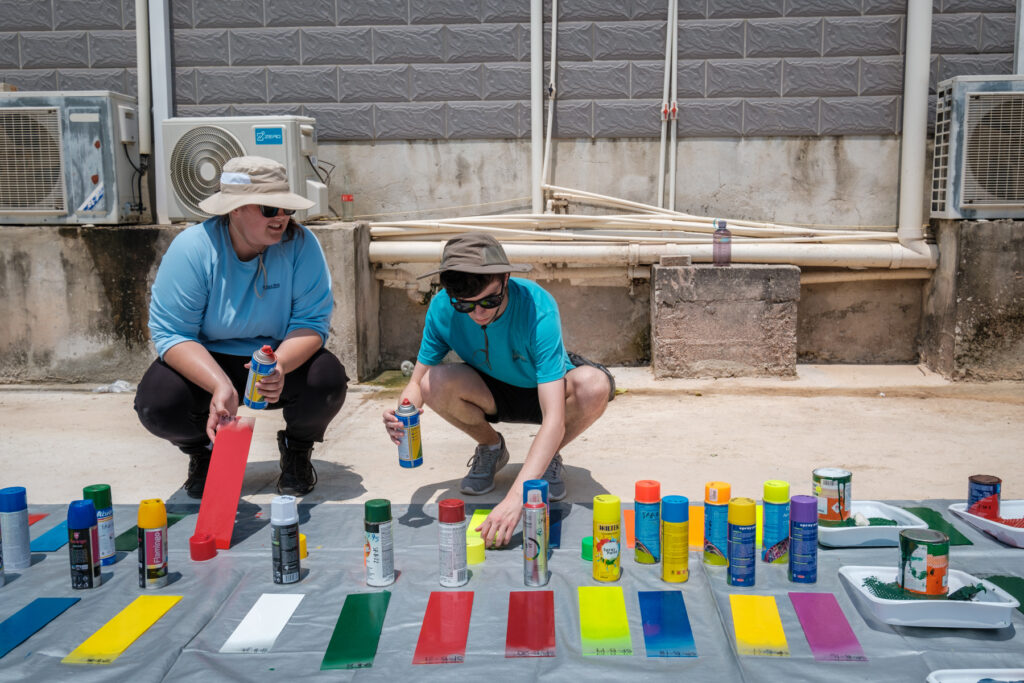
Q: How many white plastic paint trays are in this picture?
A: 4